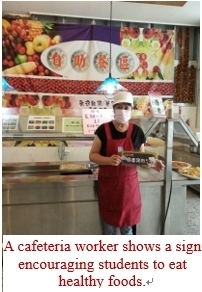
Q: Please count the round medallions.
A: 4